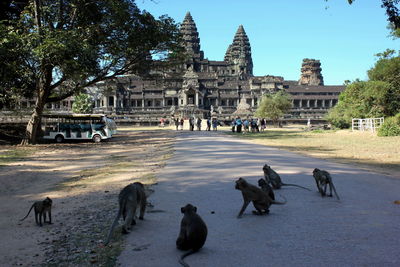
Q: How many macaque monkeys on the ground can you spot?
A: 7